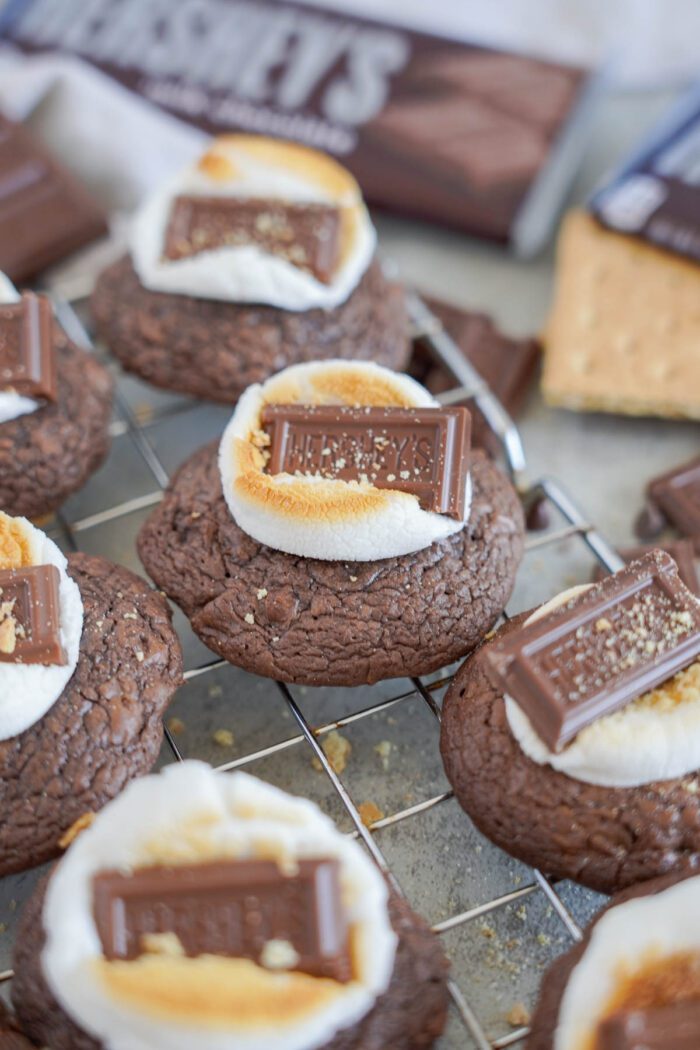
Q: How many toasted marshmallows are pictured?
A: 7